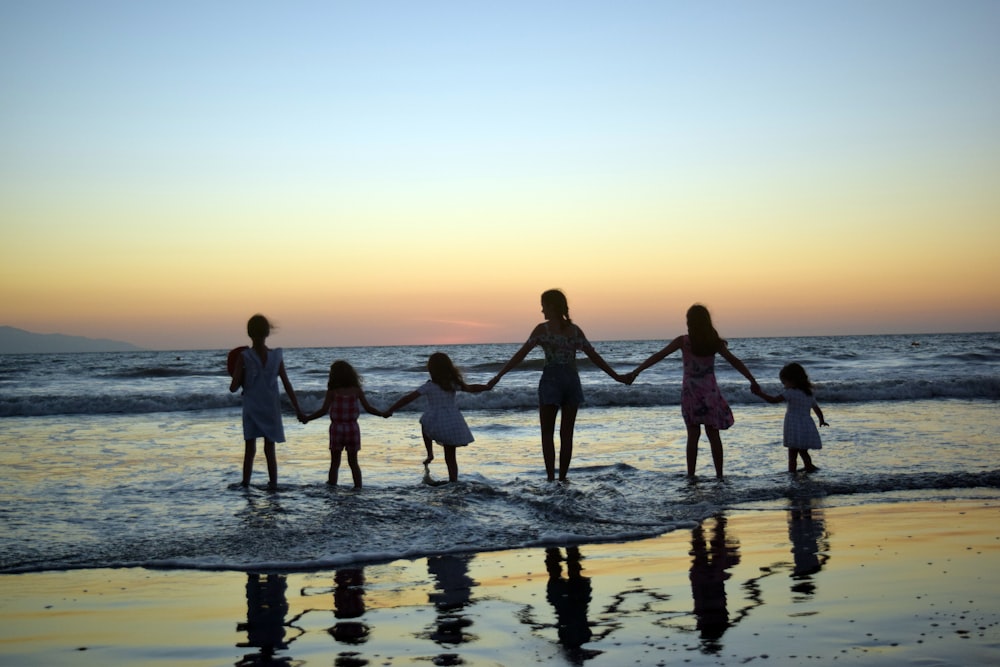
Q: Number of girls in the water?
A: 6